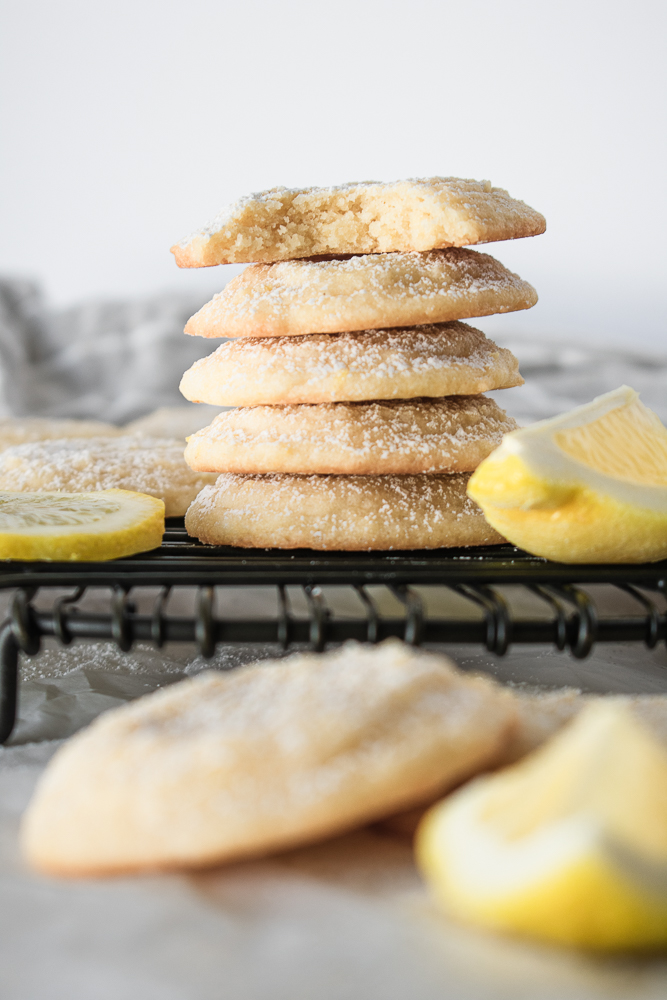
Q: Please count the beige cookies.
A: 10